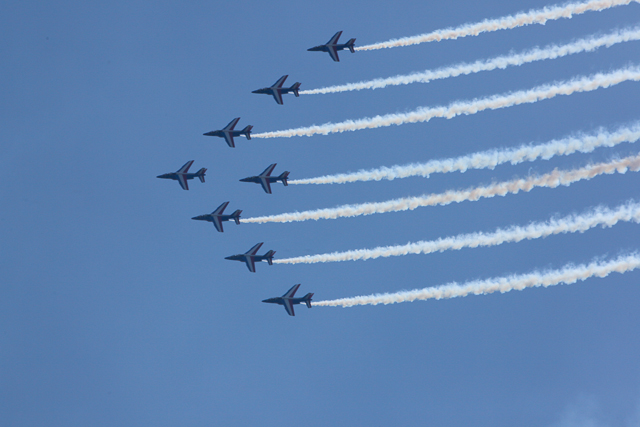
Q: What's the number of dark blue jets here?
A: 8